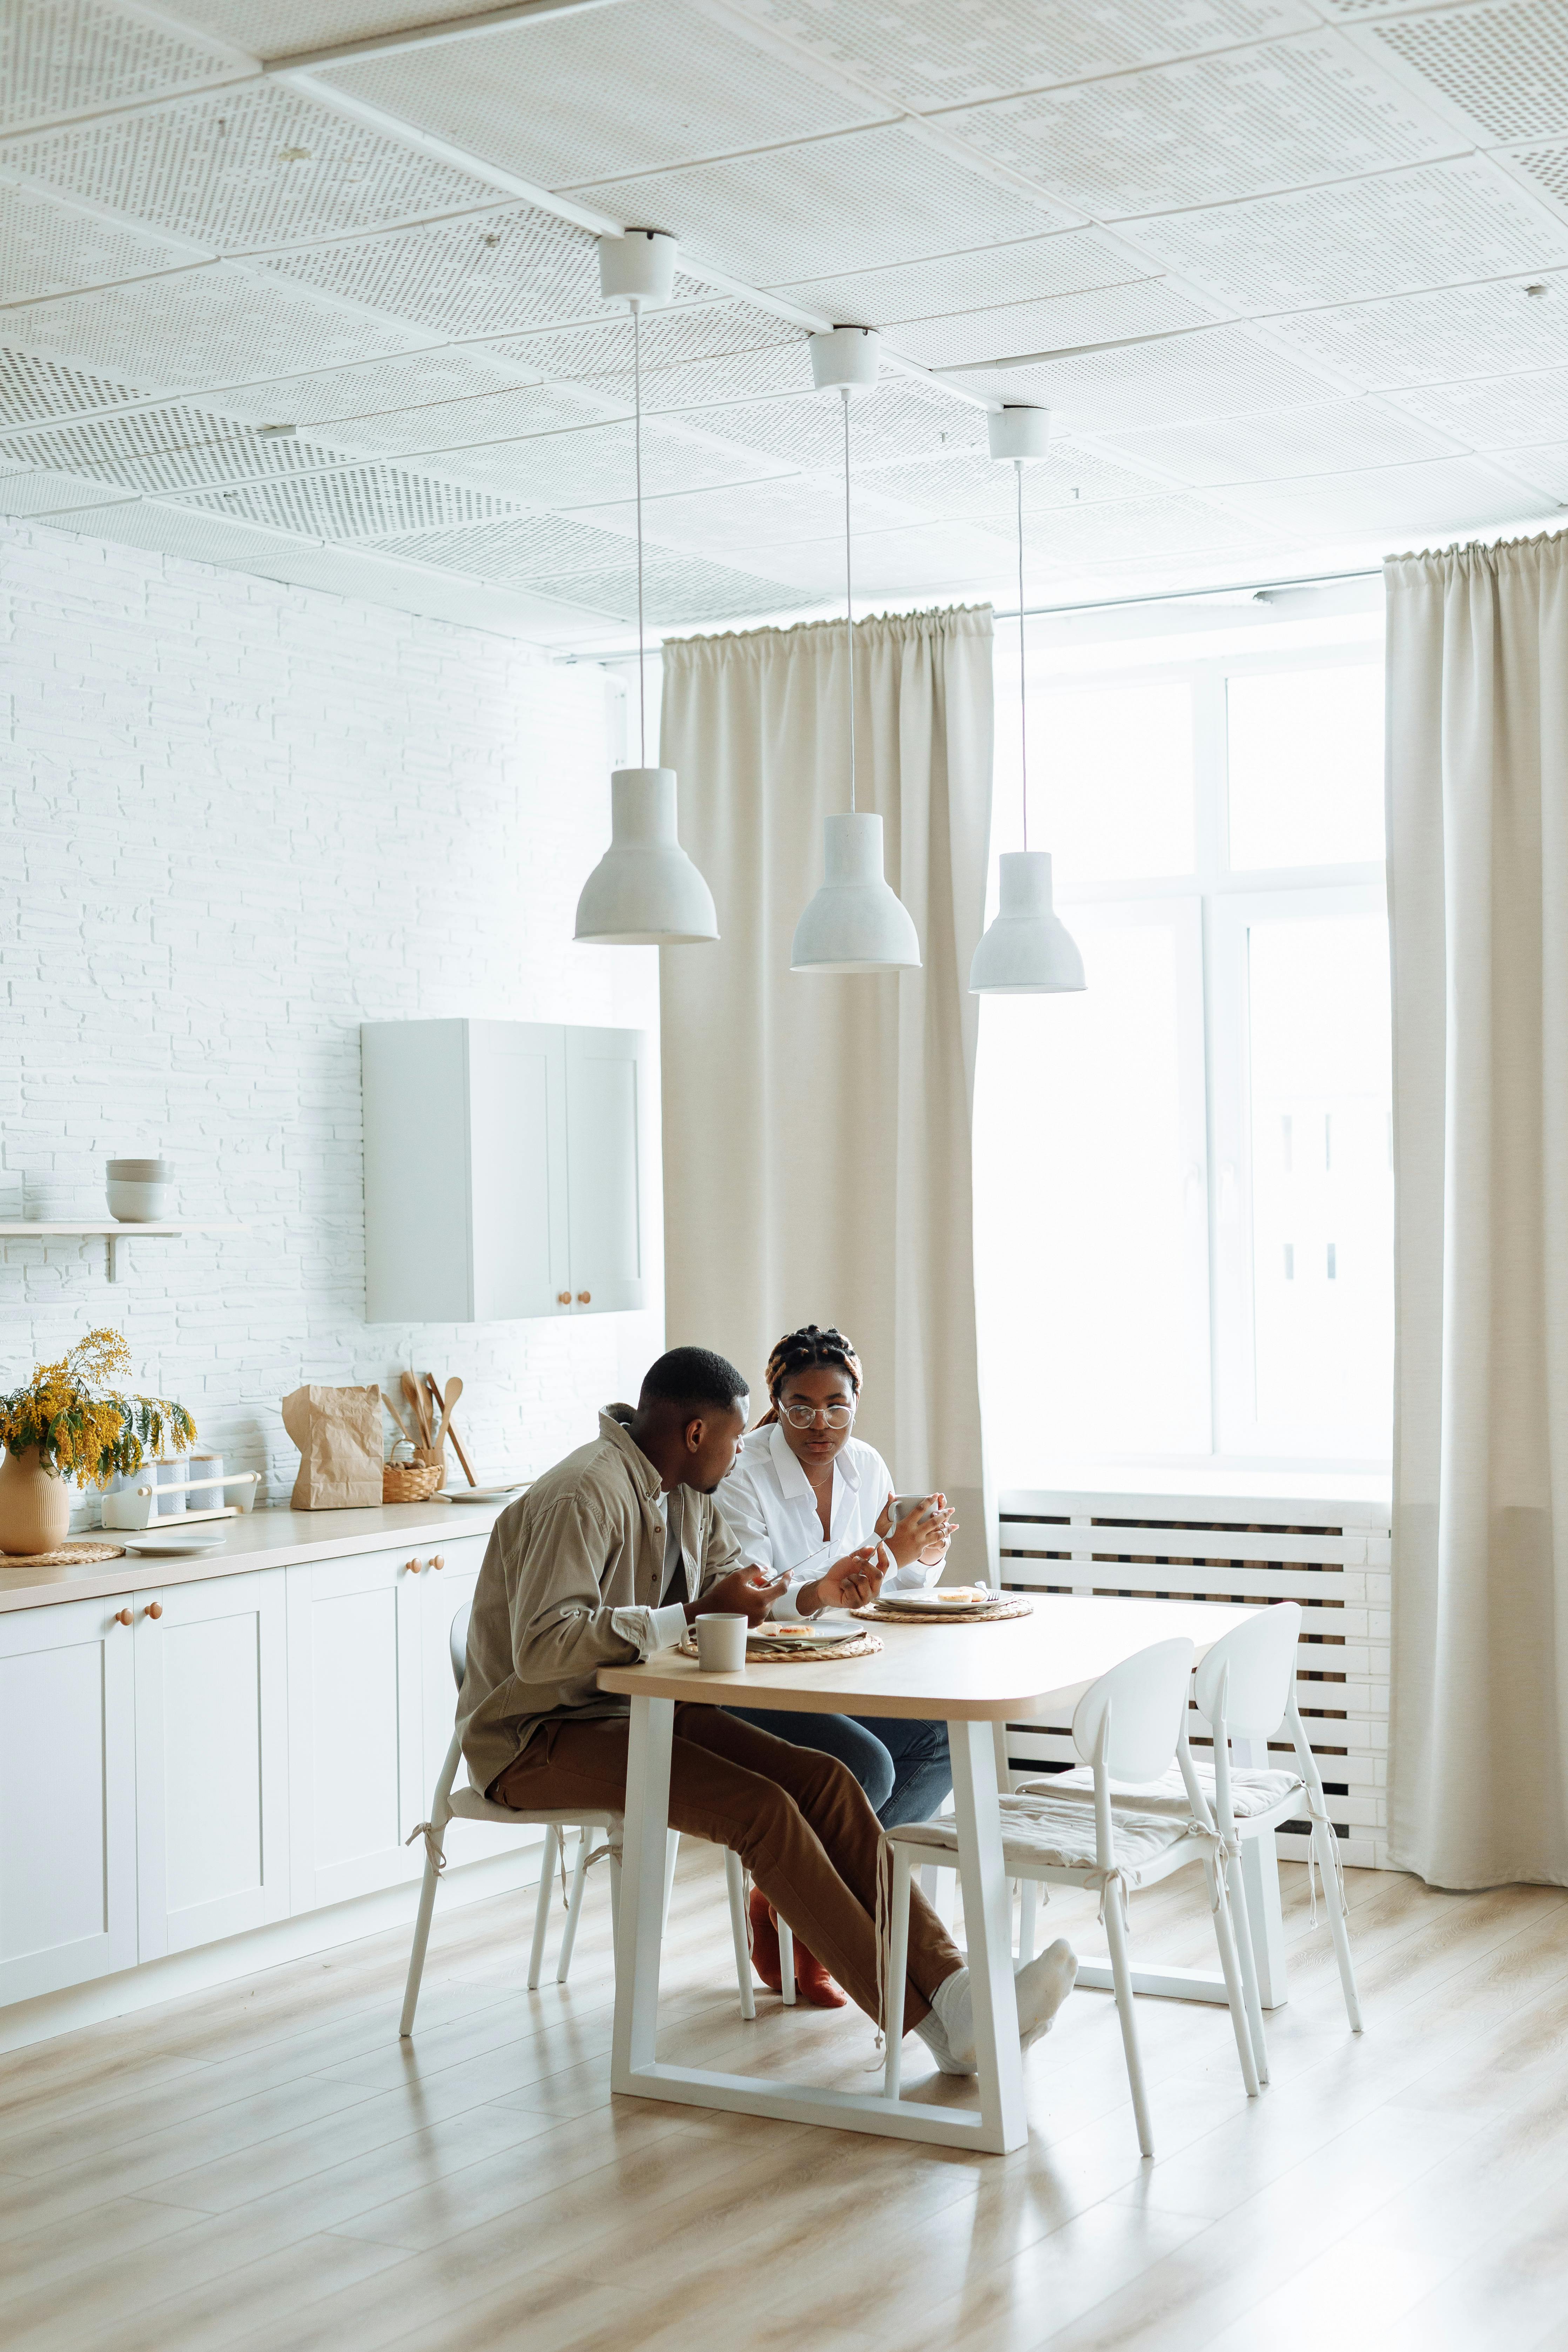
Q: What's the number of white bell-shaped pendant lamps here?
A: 3